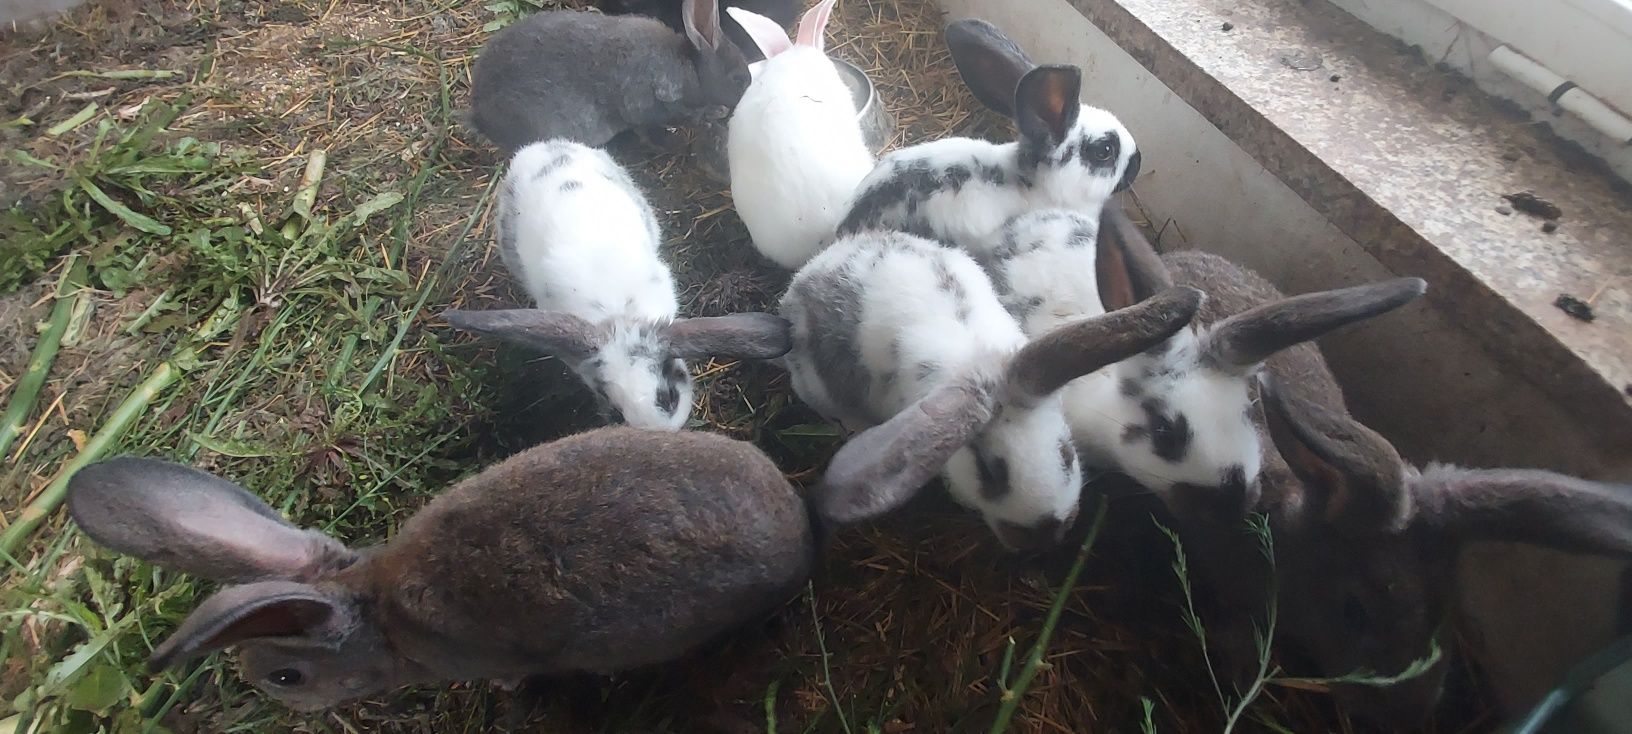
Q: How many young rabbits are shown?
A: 9